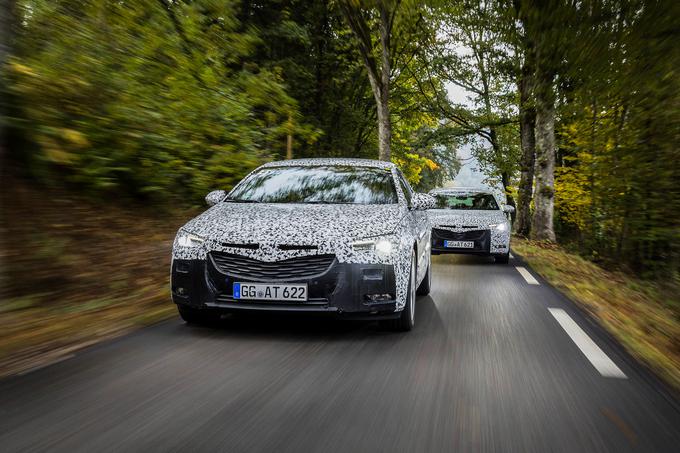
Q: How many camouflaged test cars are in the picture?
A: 2